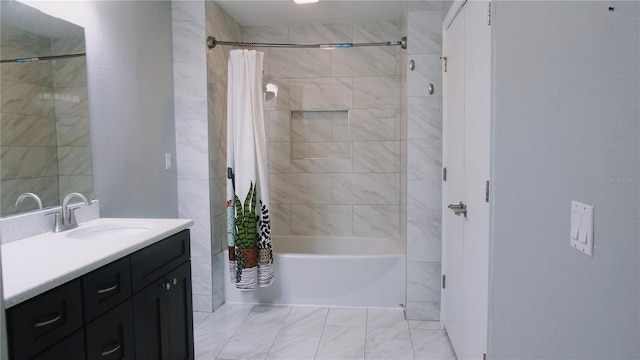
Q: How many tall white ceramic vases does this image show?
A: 0